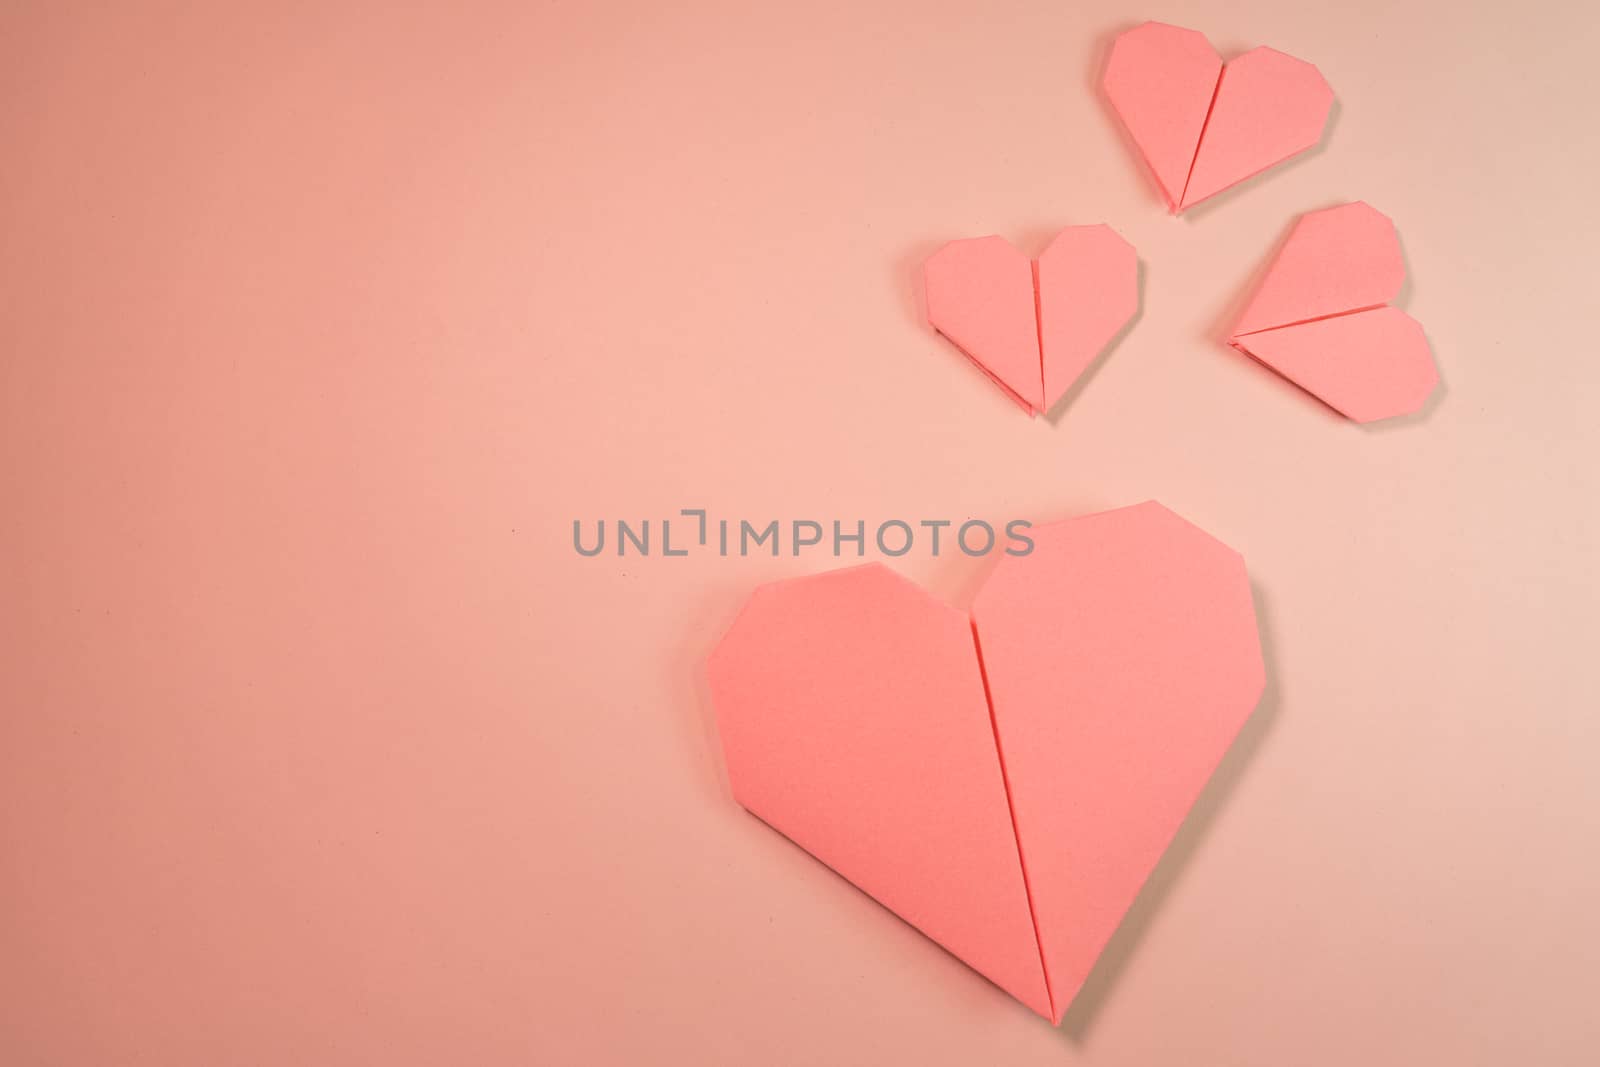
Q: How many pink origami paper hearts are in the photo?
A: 4